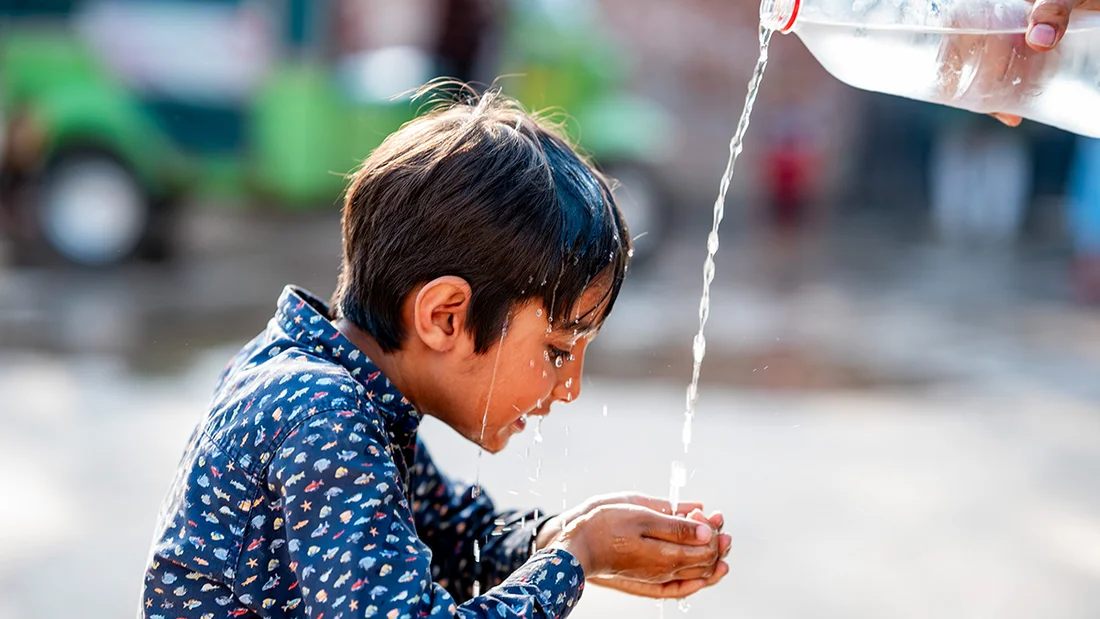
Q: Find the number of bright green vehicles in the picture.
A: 1